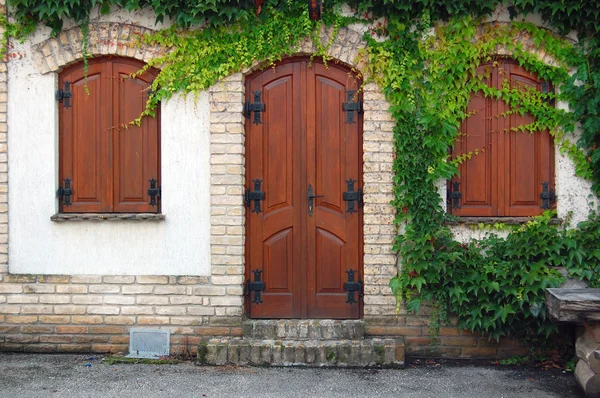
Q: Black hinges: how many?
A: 13